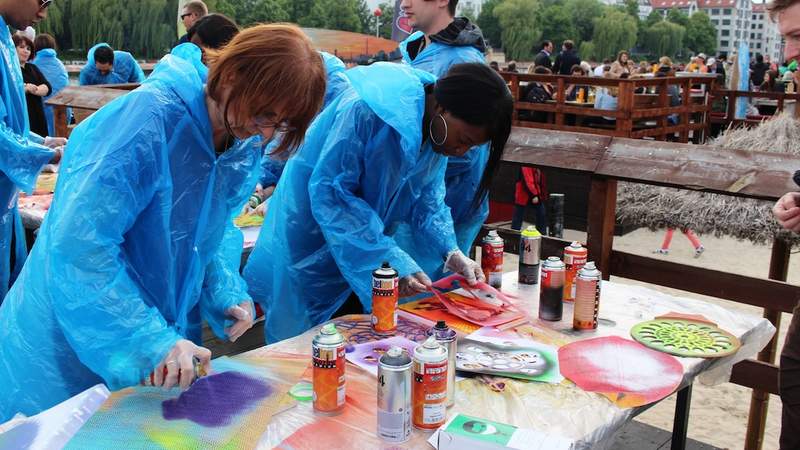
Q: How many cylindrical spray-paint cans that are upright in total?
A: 10